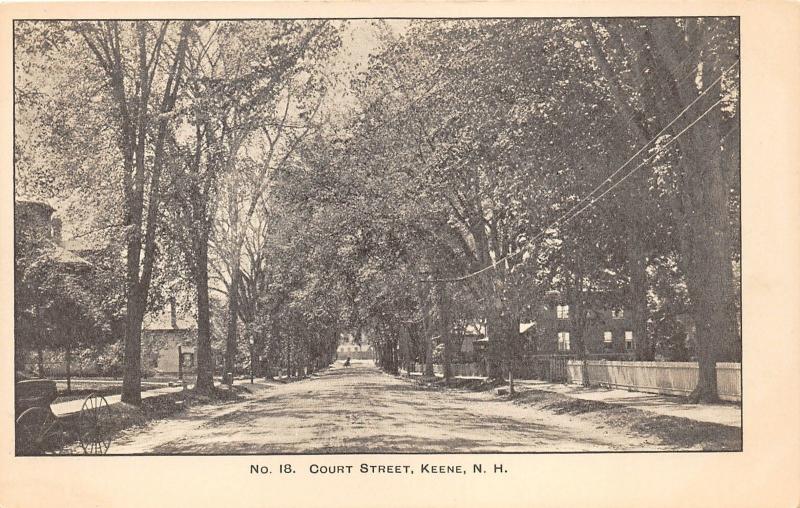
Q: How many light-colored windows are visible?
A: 5